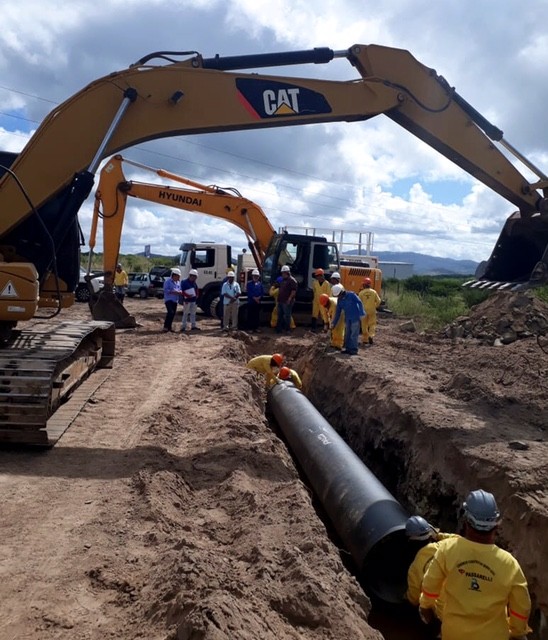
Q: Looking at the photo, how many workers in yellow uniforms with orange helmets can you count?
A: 5